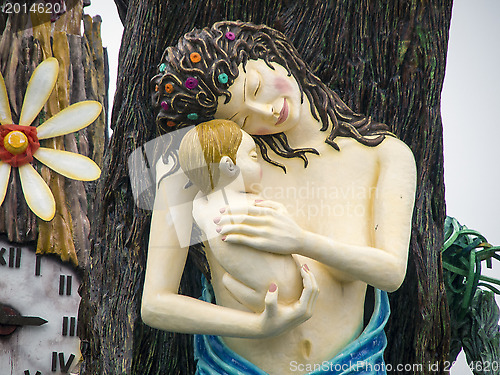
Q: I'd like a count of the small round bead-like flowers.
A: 10